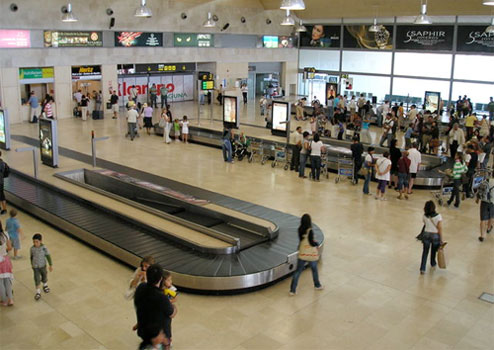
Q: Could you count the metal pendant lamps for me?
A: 10